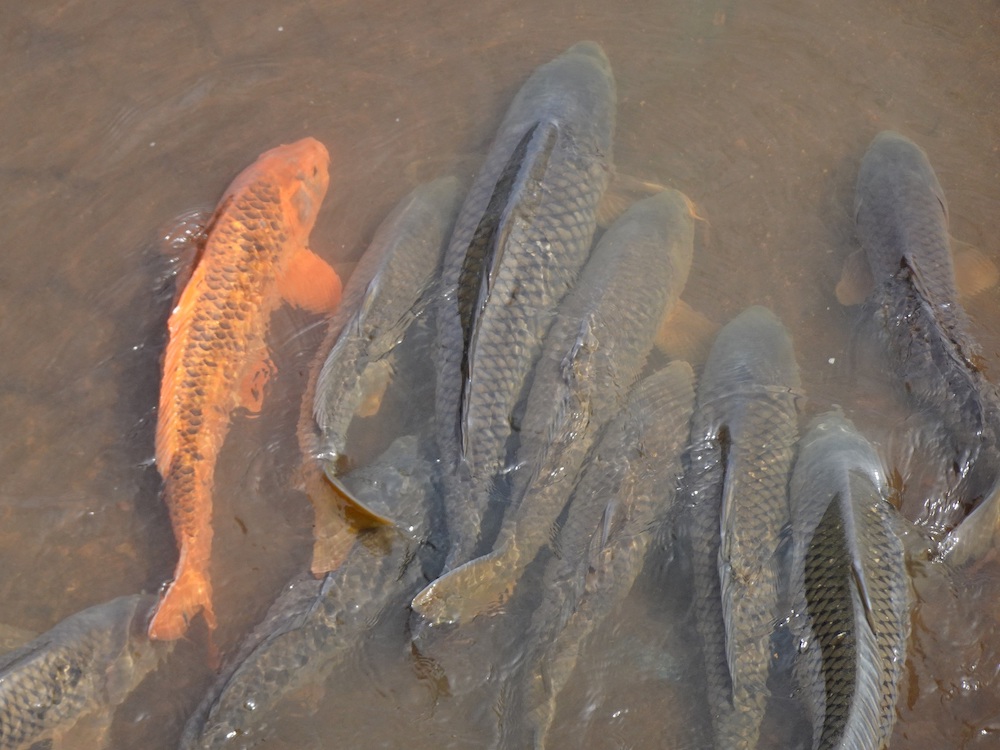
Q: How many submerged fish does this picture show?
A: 10